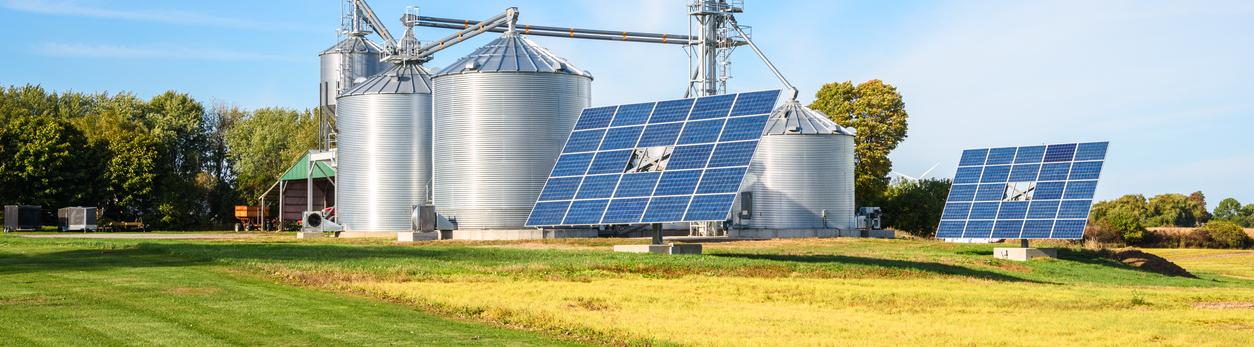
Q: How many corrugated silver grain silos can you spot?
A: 4